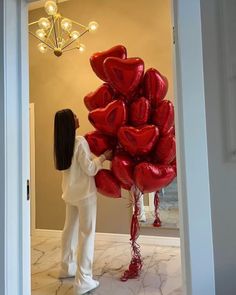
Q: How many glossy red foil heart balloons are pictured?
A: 13